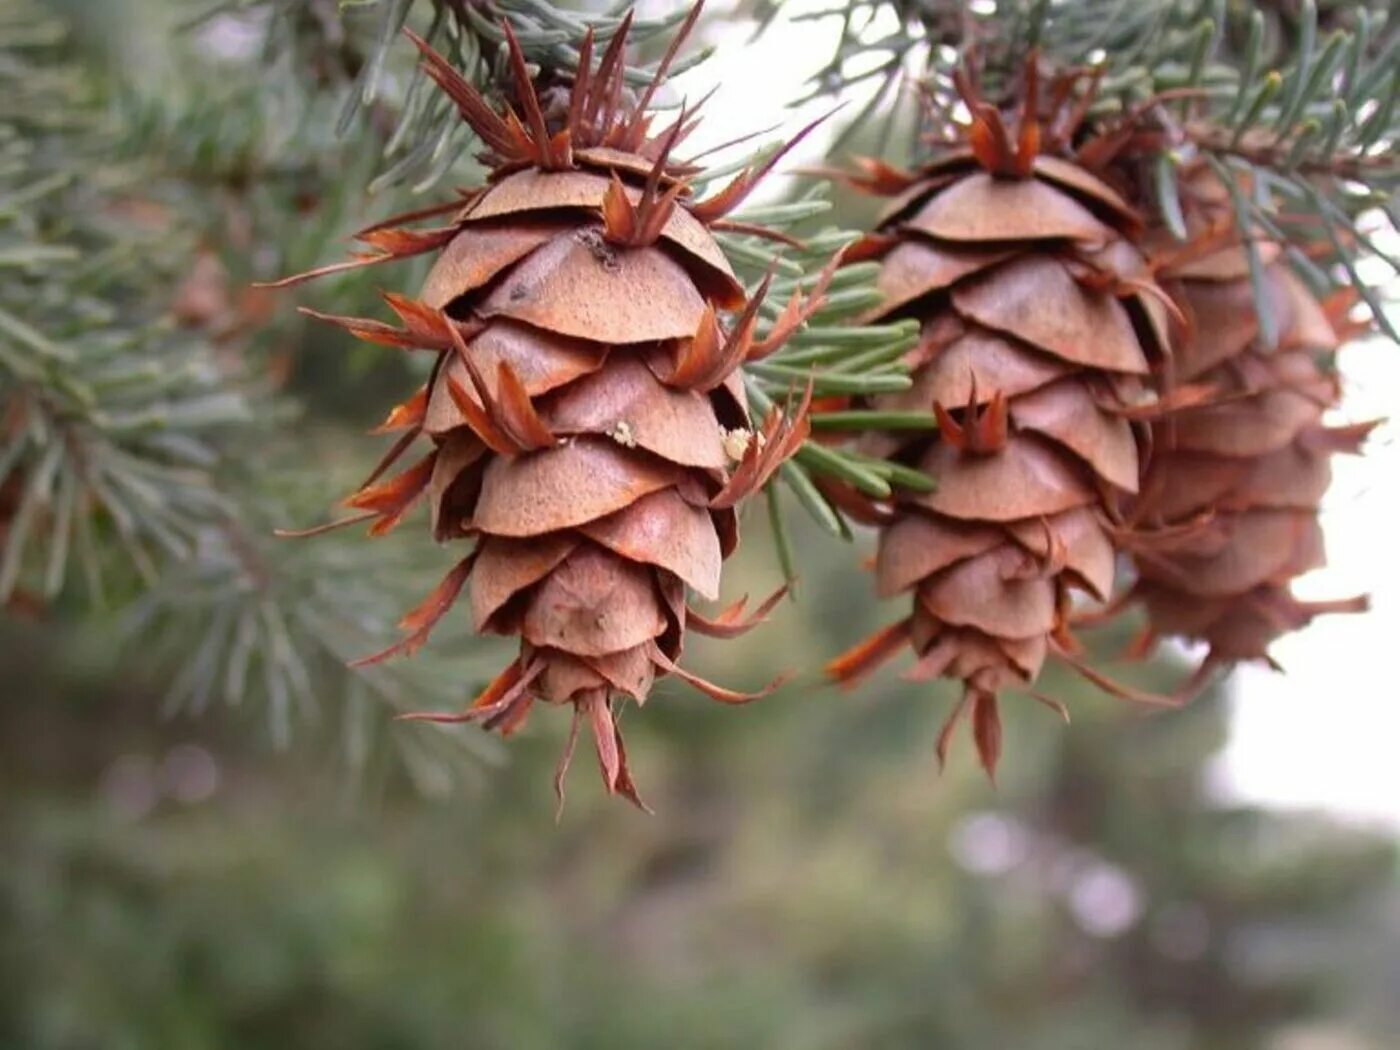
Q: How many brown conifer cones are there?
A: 3